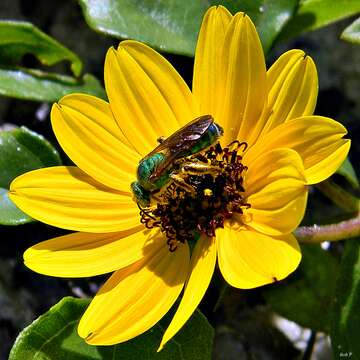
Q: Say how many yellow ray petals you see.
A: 12